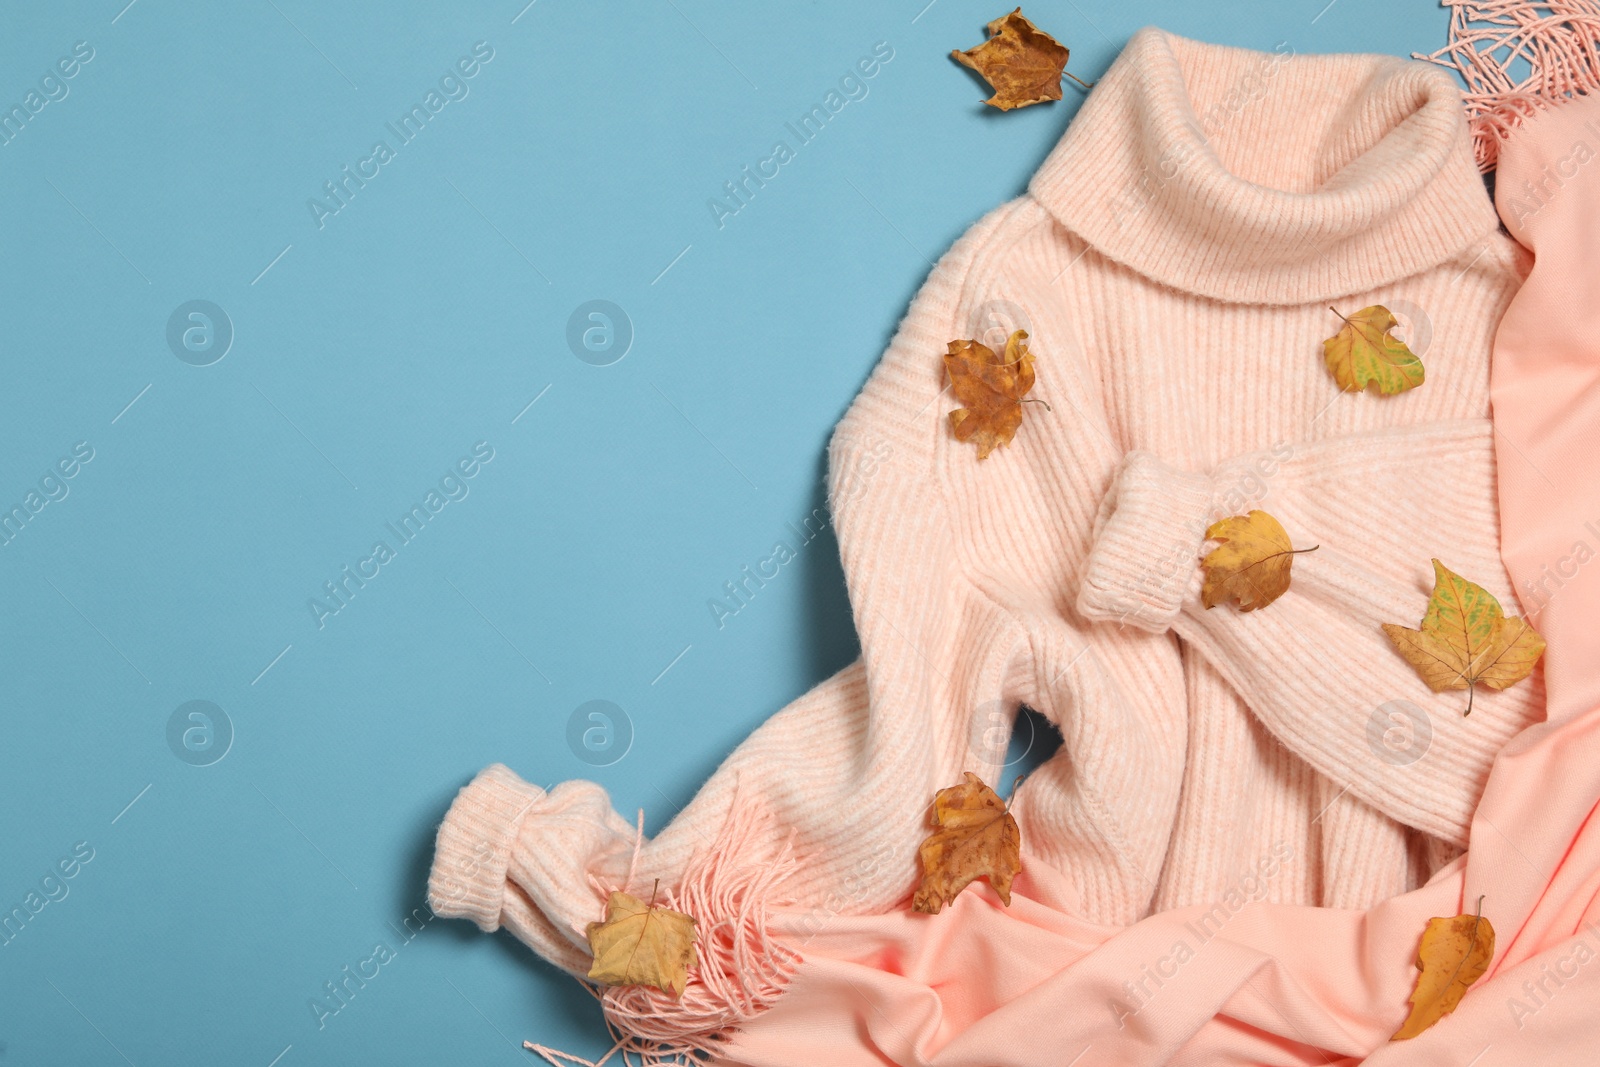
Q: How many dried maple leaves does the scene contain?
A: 8